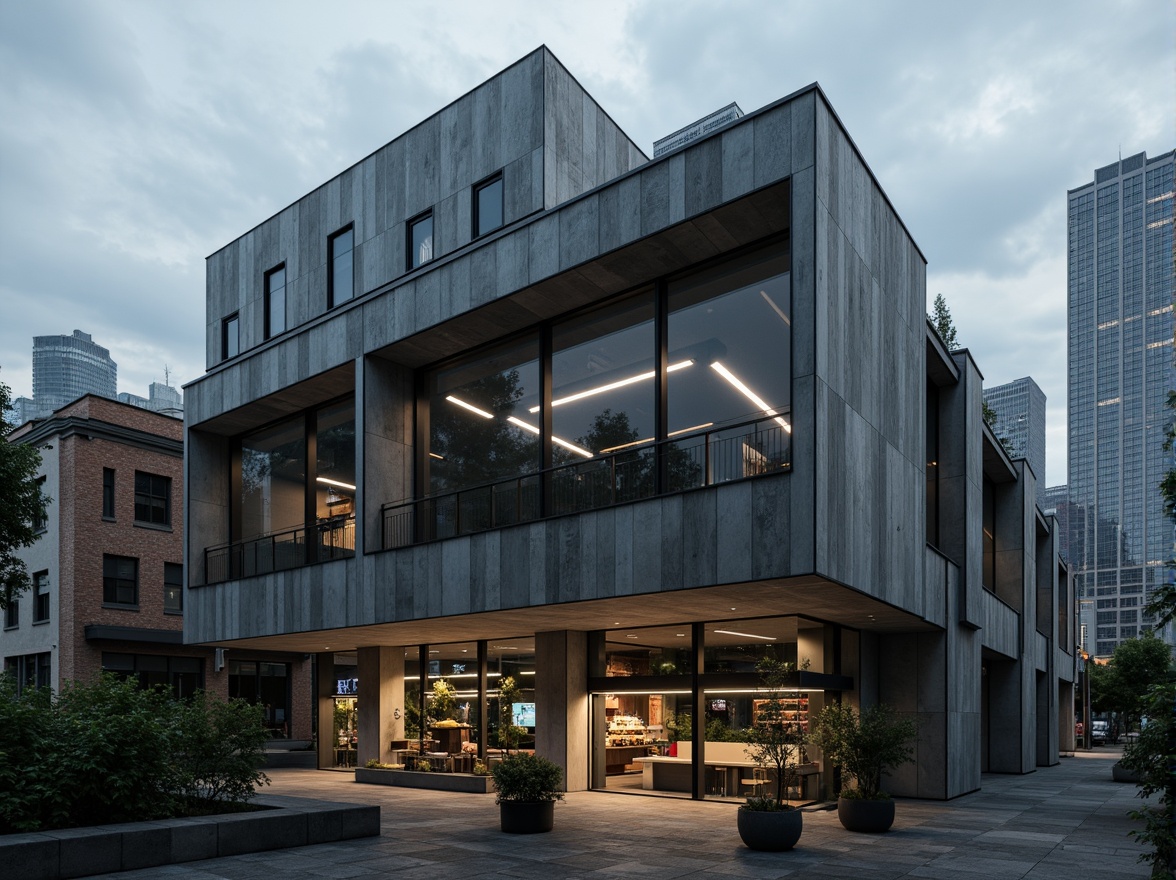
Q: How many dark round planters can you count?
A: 3